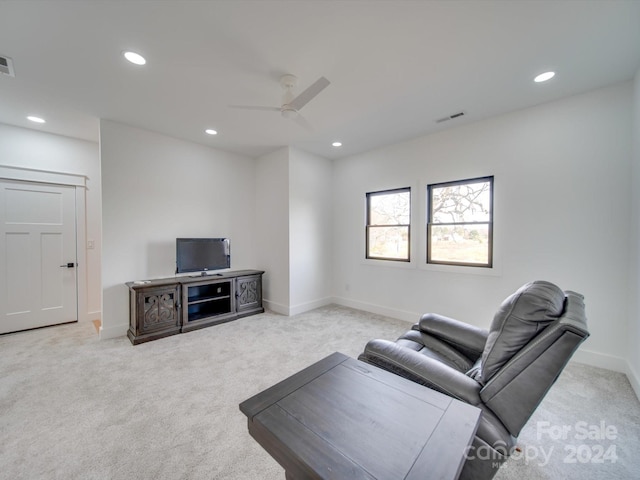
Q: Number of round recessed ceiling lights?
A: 5